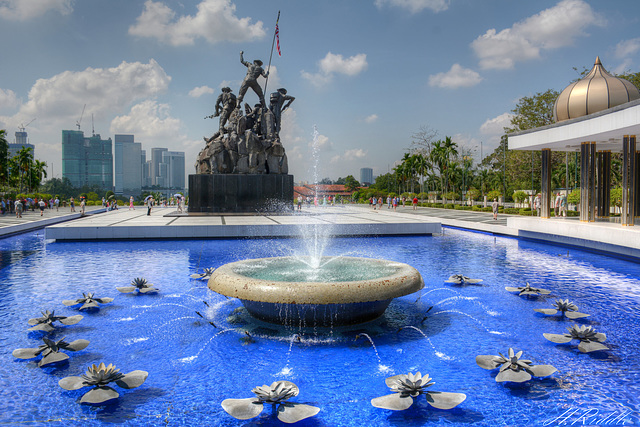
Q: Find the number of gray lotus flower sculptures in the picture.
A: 13